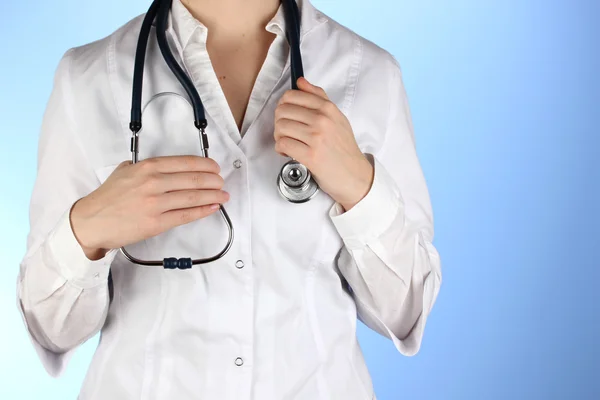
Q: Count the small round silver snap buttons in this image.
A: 3